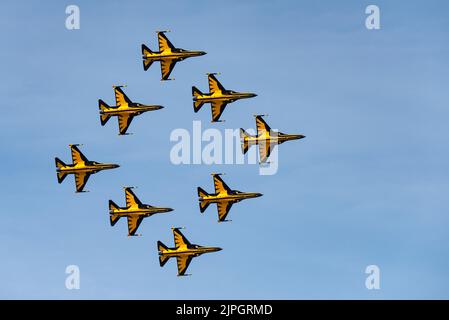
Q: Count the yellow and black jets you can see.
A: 8